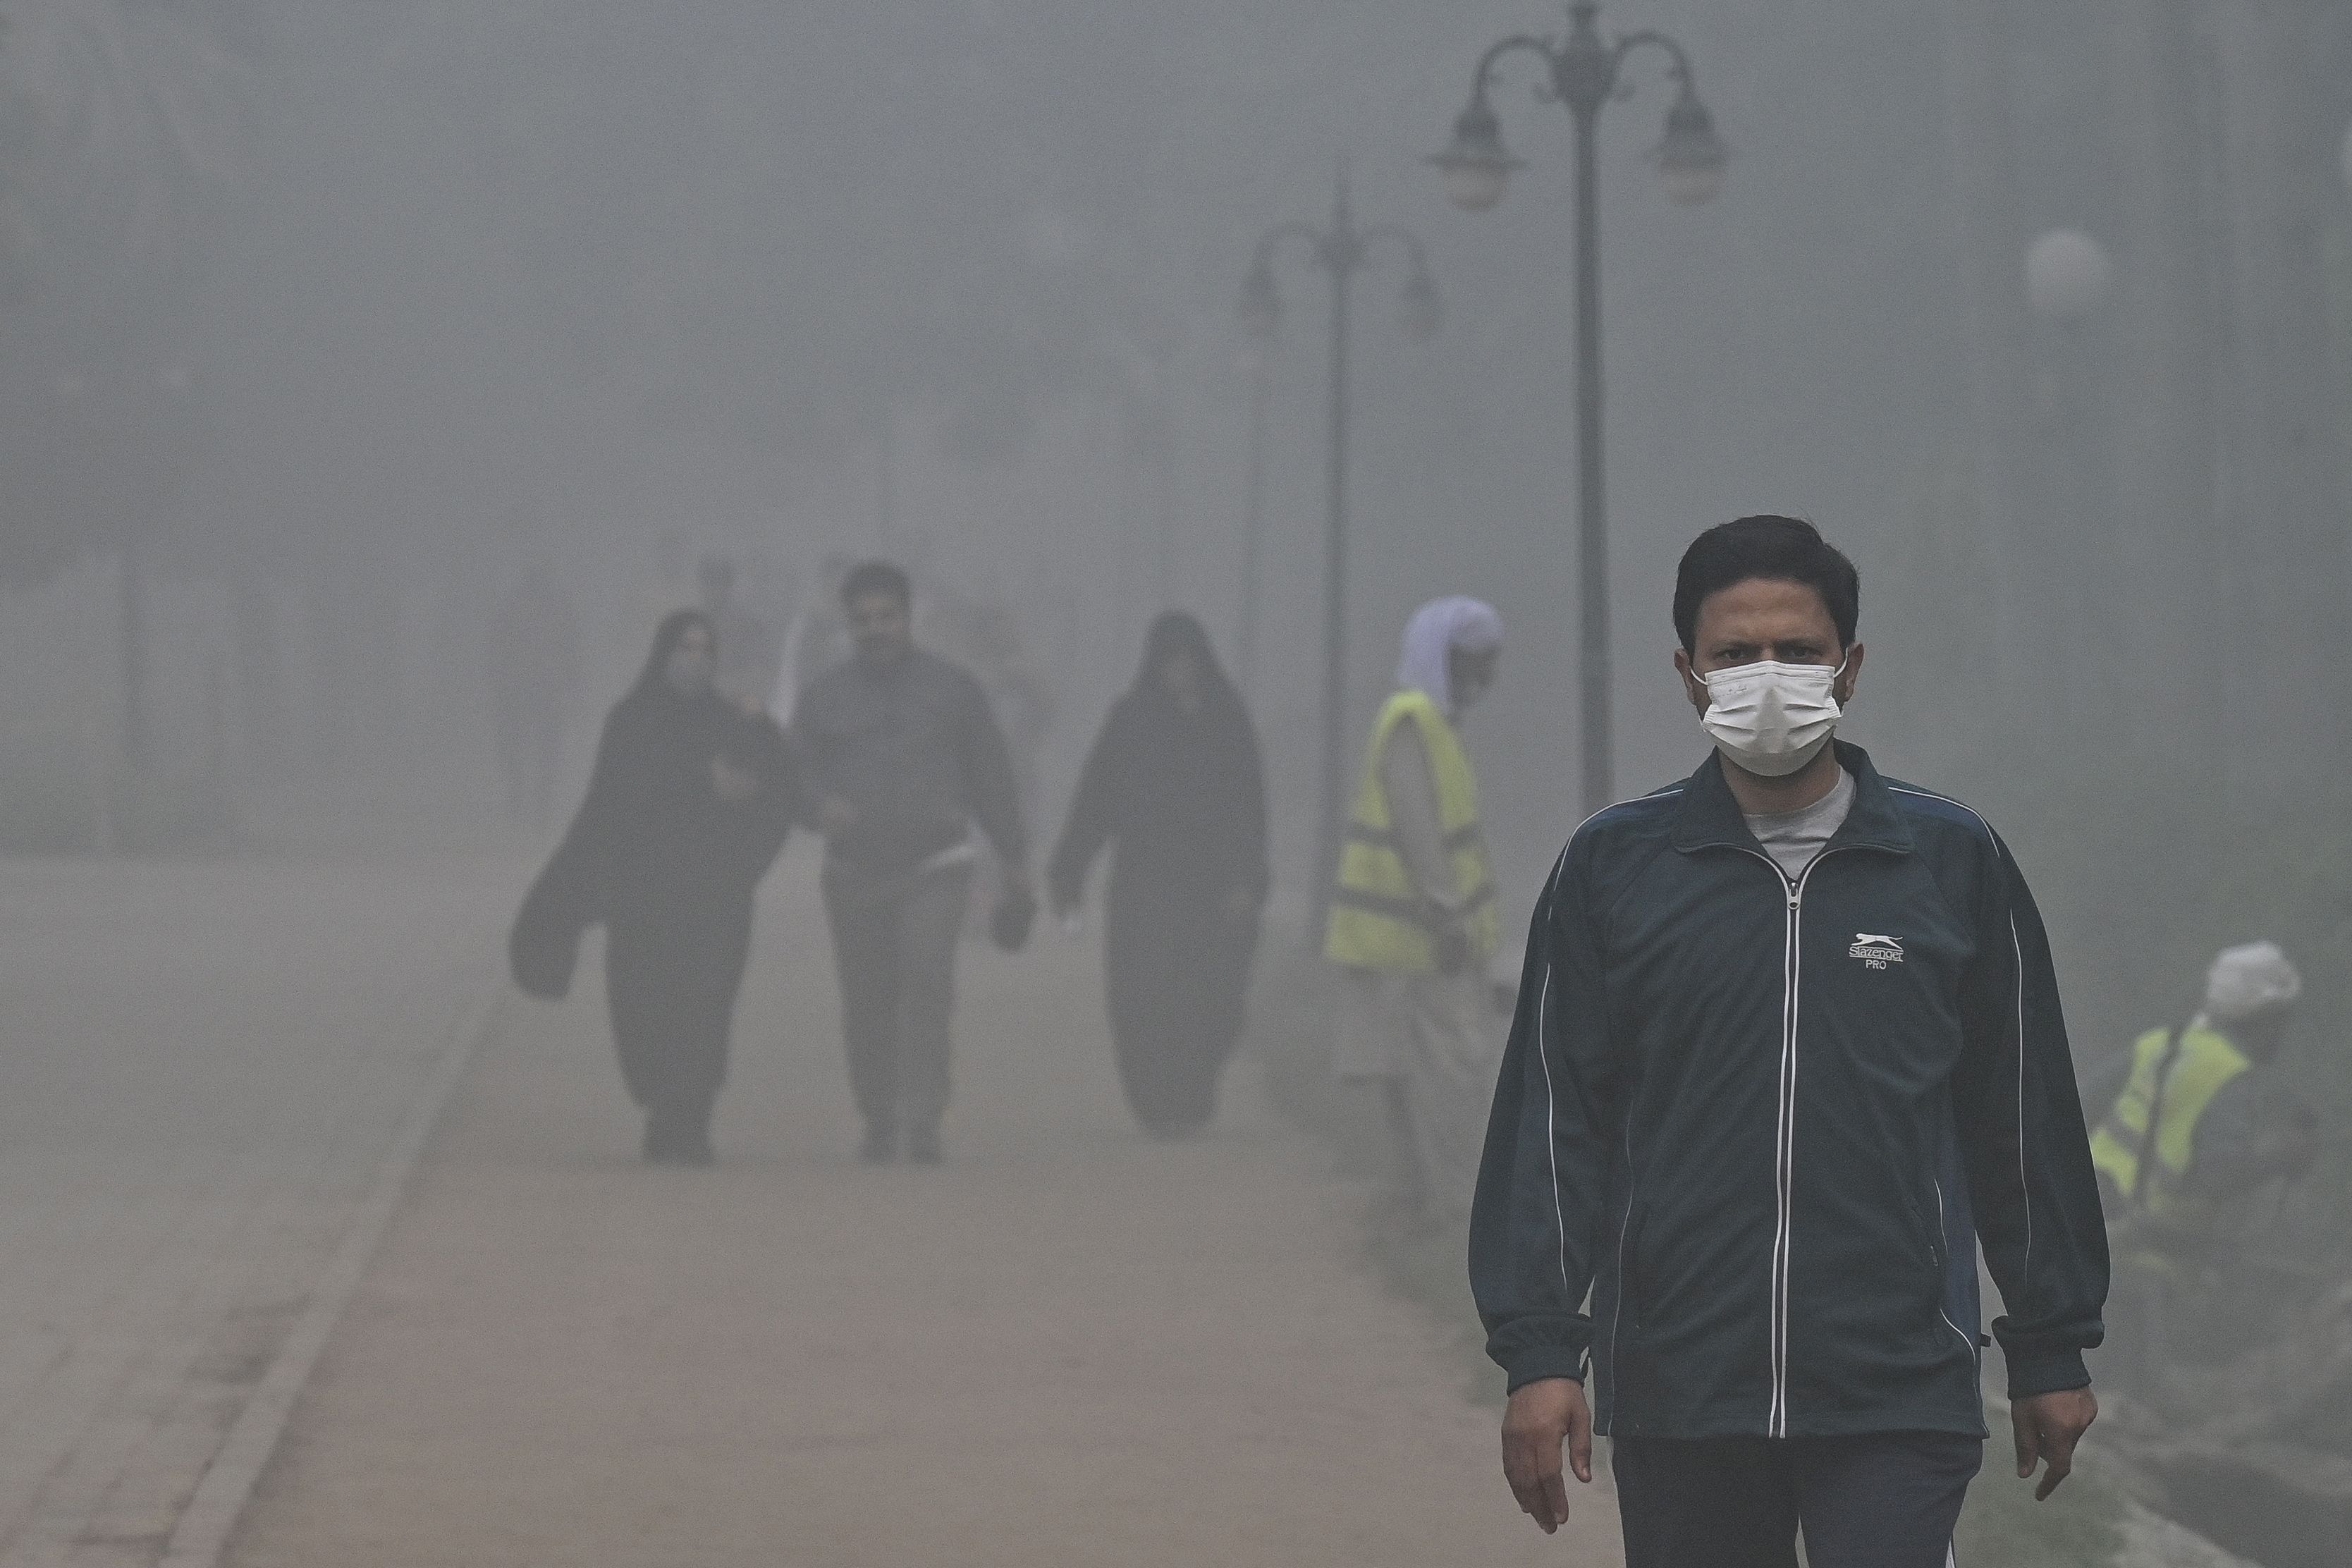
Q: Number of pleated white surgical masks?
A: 1